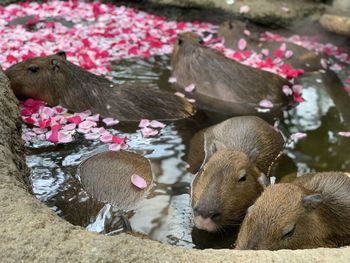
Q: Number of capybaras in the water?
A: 6